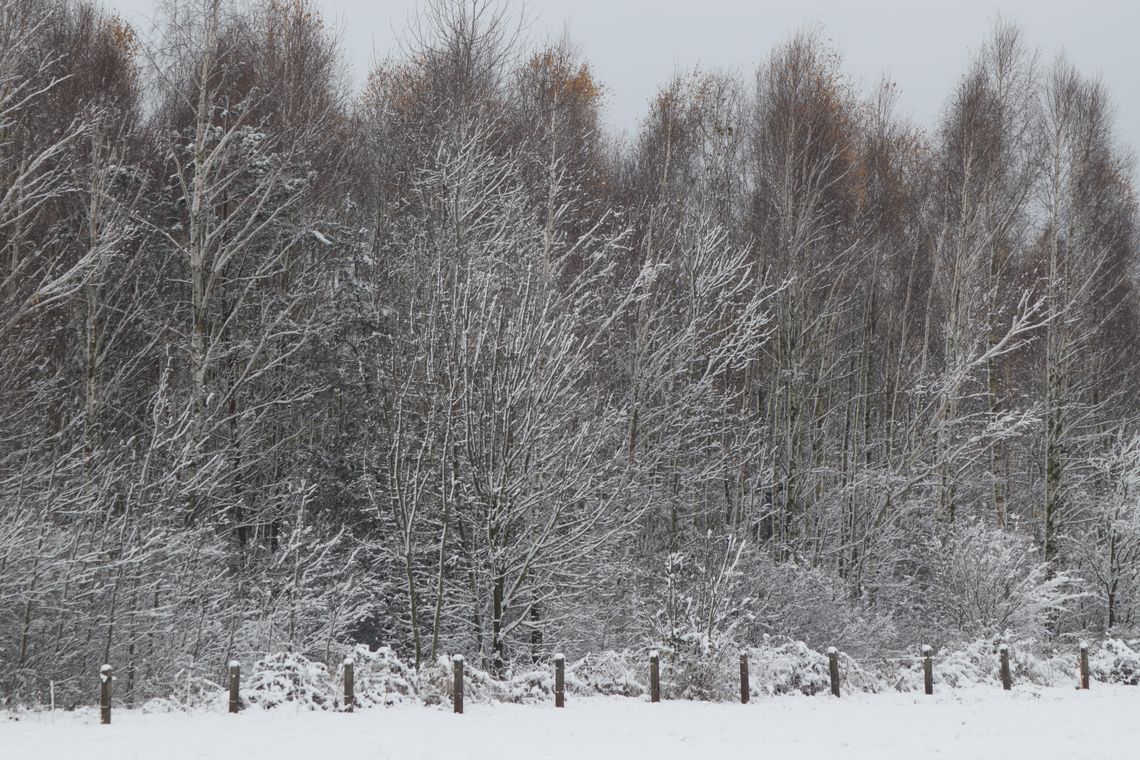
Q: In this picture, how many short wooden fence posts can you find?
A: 11